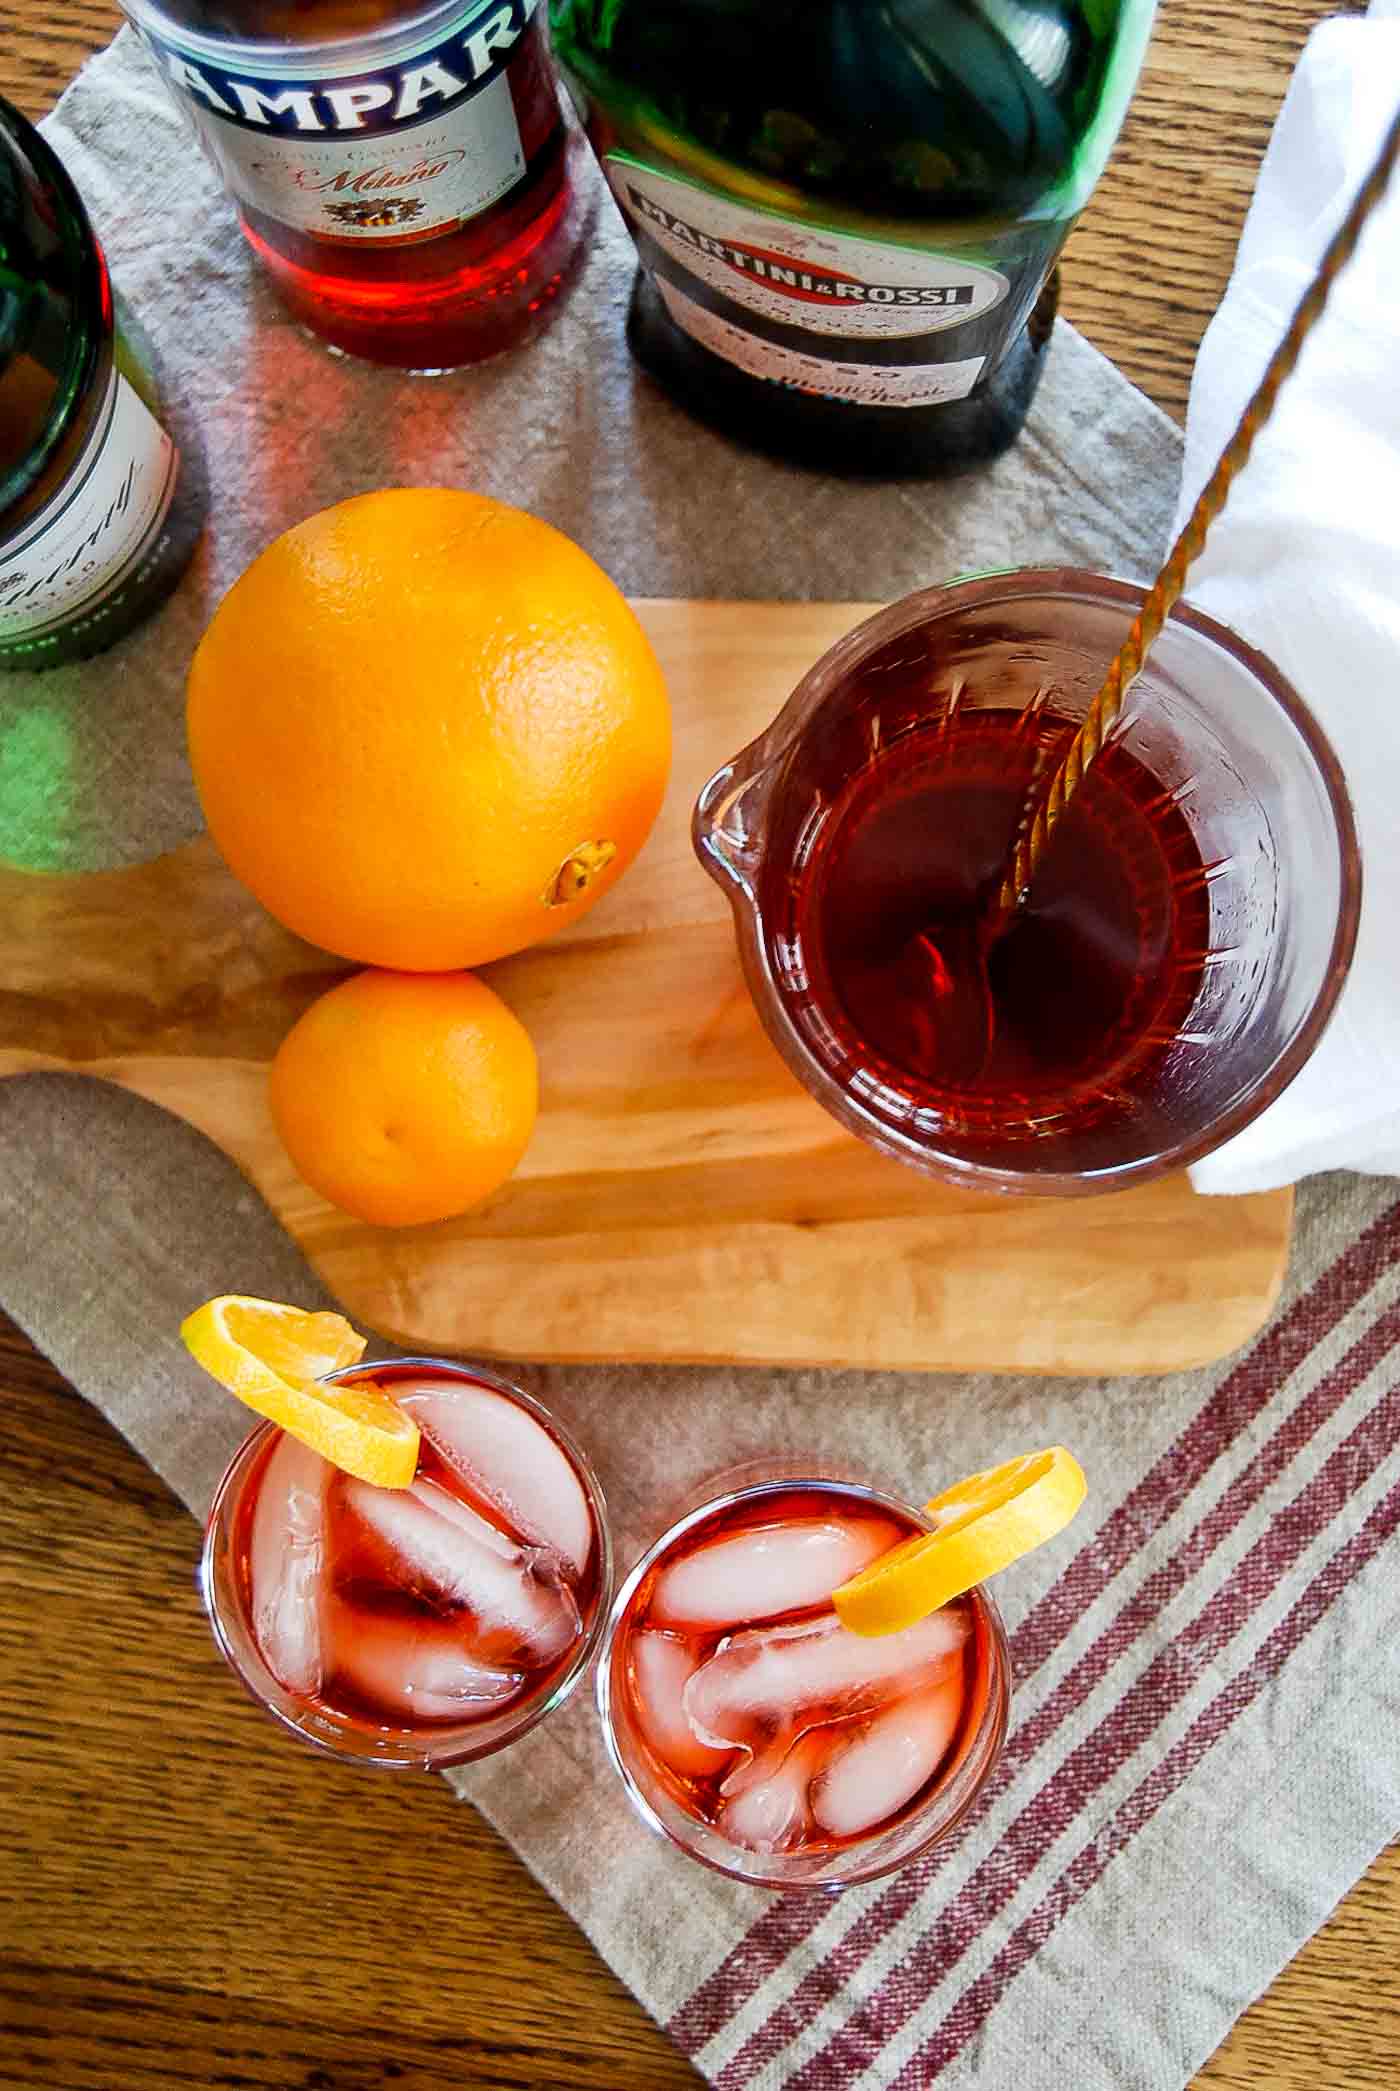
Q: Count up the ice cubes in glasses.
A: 9